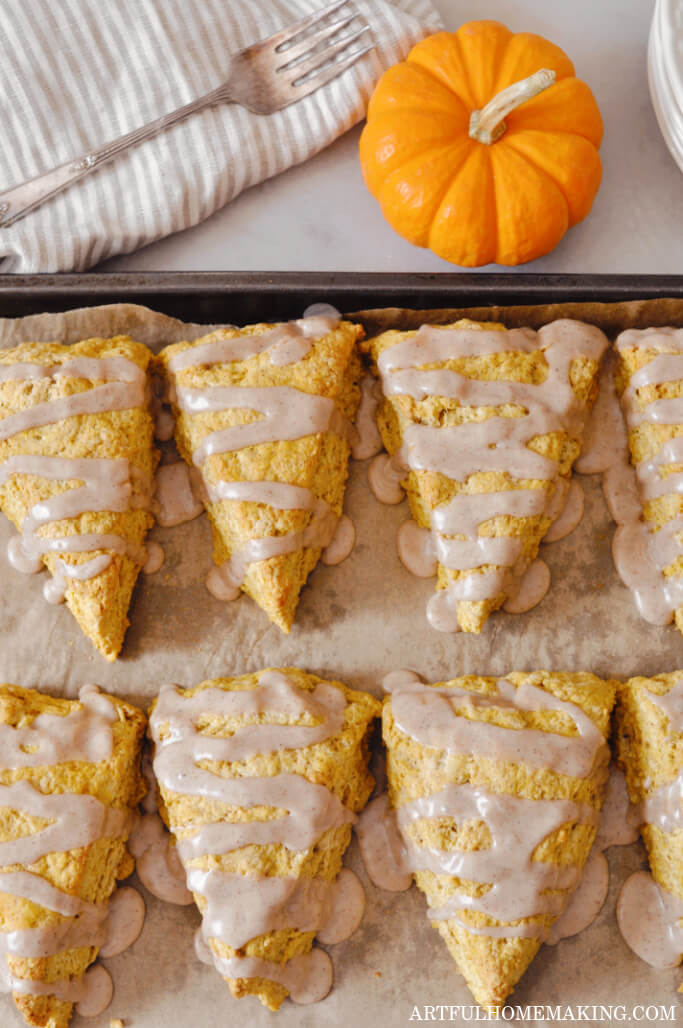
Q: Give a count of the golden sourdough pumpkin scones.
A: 8